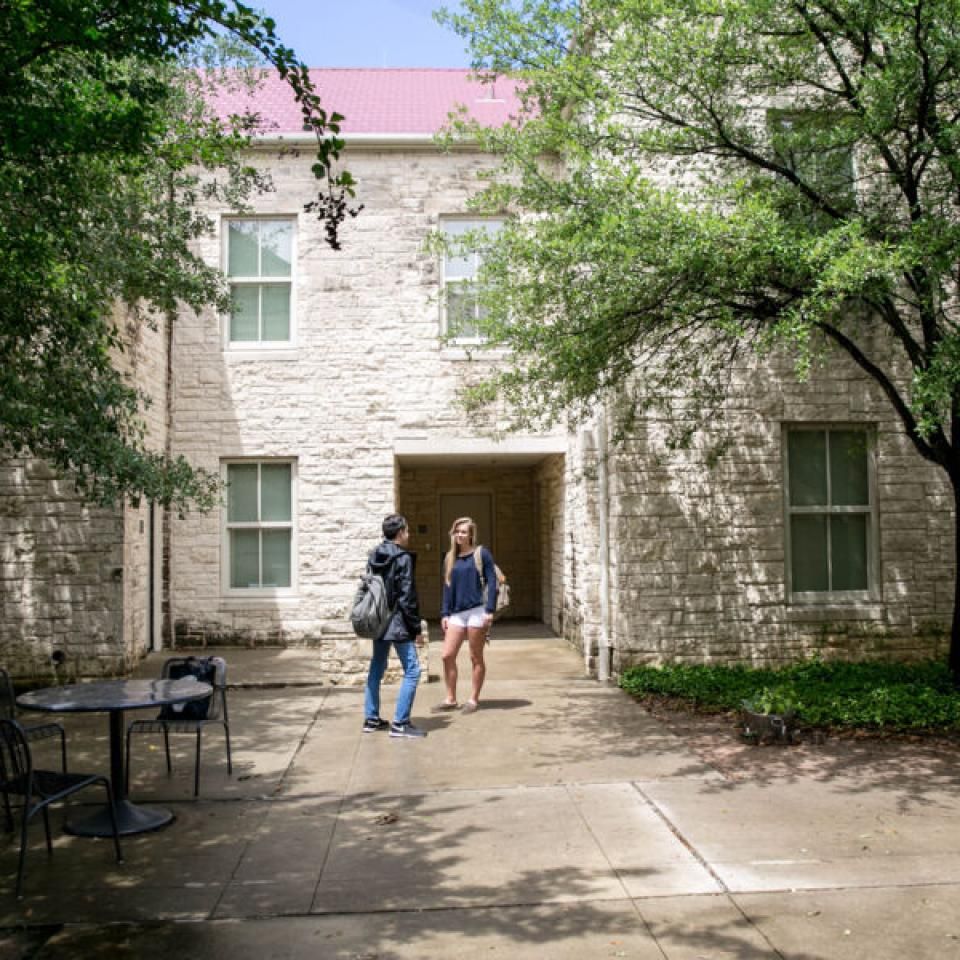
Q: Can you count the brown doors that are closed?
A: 1